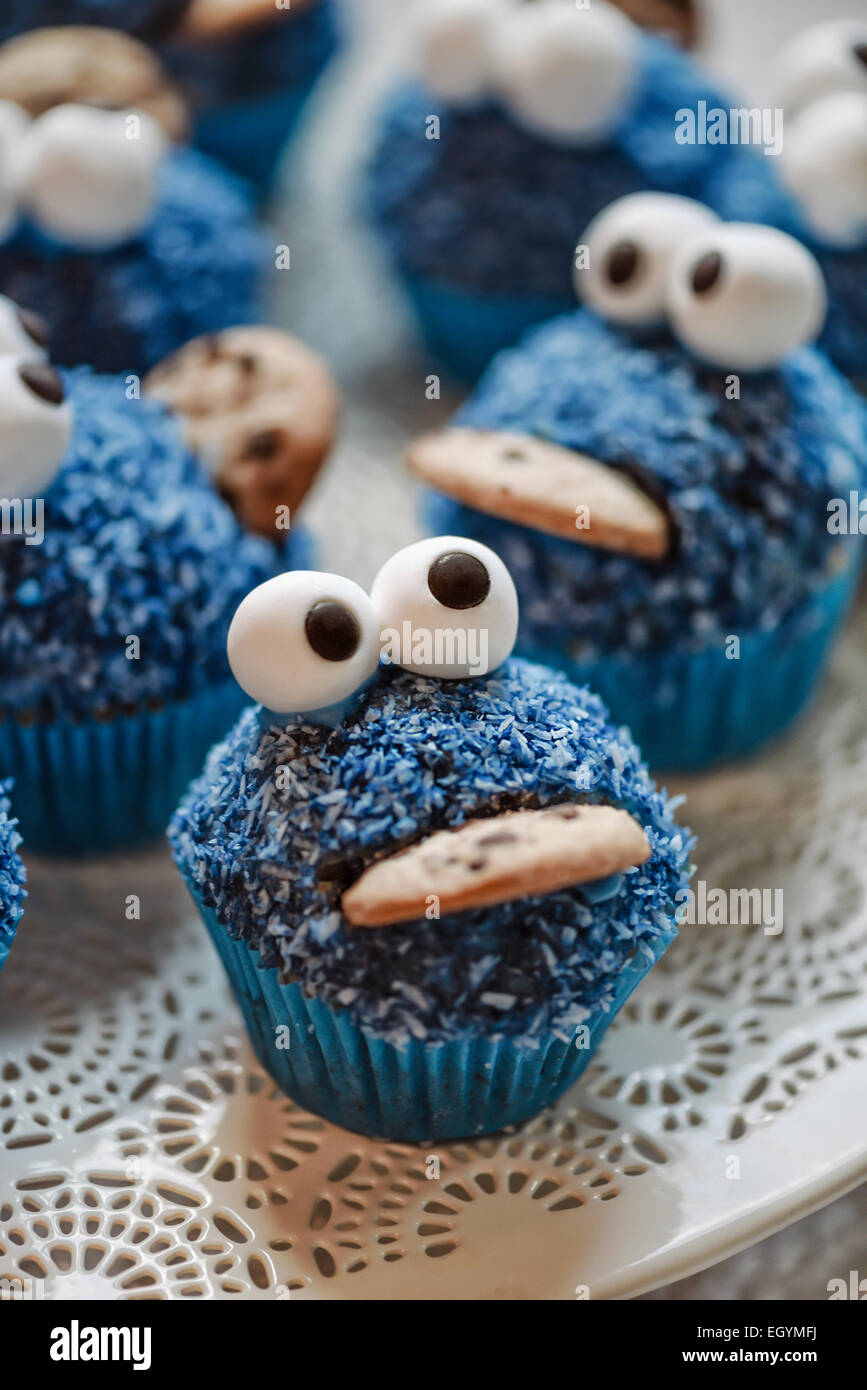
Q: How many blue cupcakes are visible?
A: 8